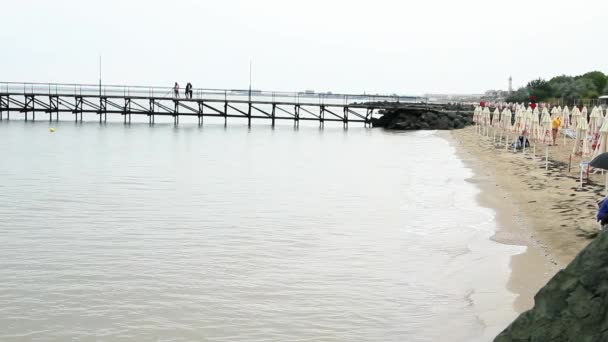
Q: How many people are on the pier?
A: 3